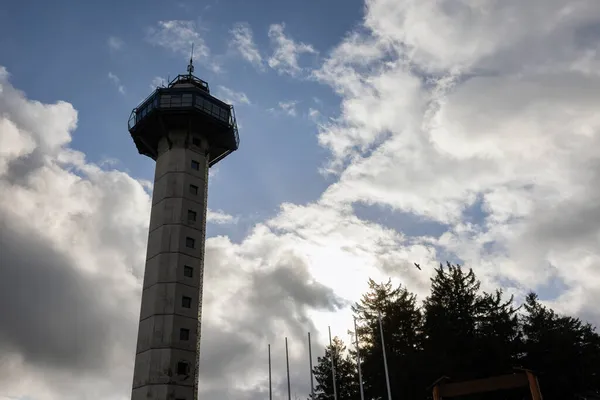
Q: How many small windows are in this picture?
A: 9